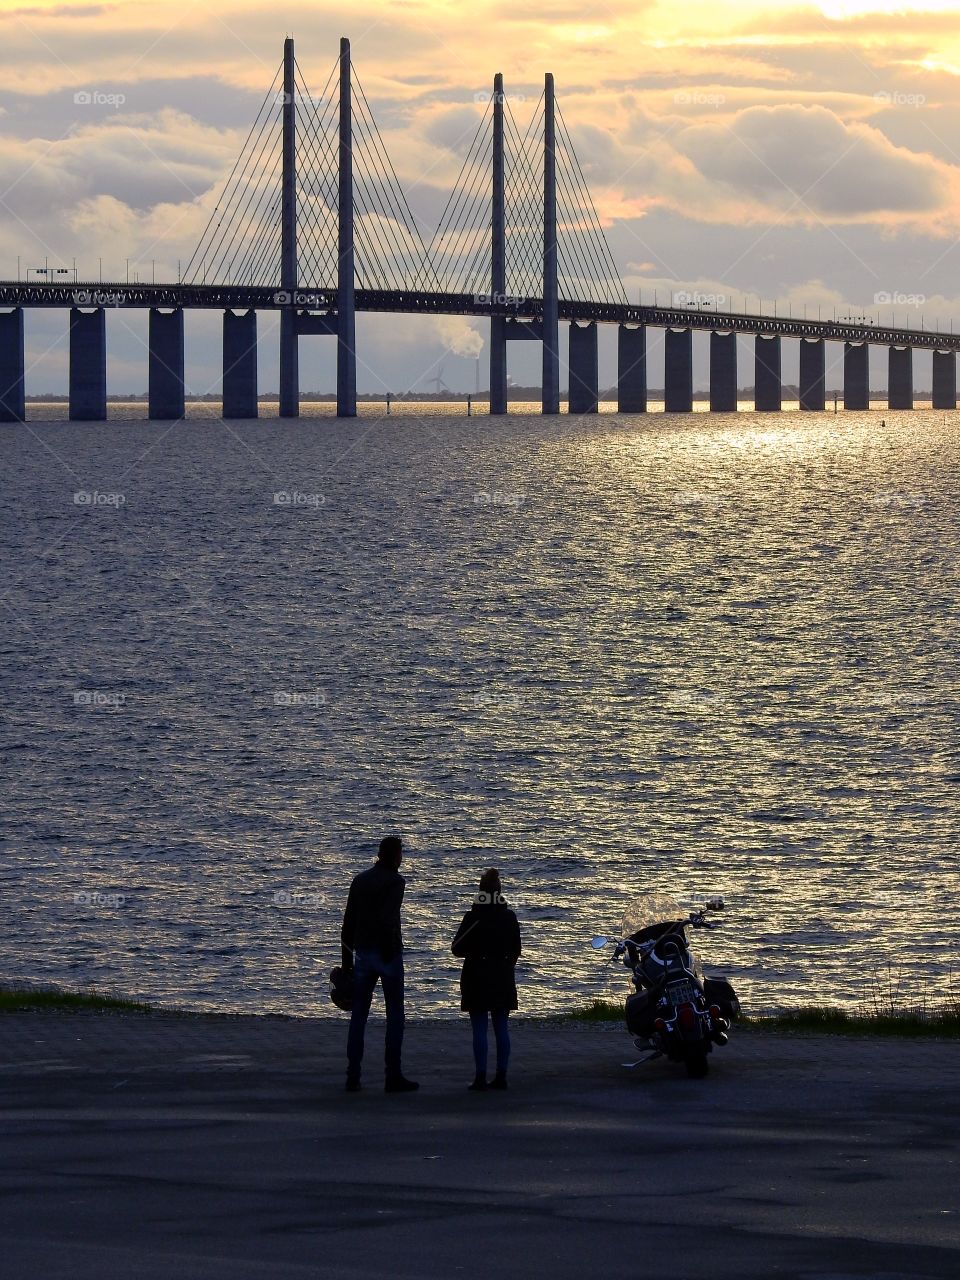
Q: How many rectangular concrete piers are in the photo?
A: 13